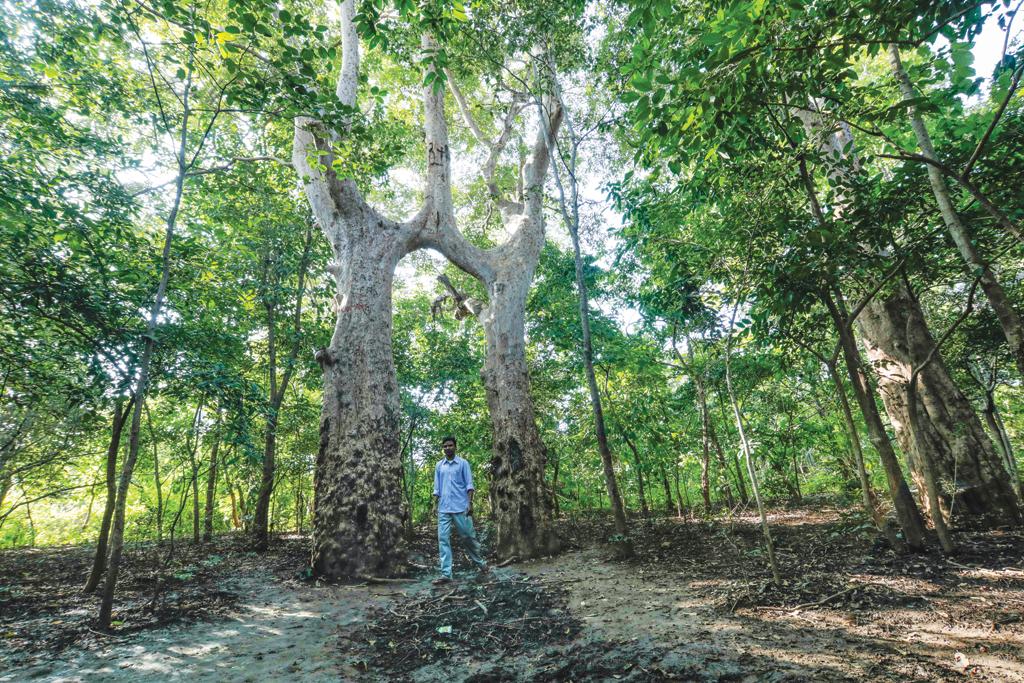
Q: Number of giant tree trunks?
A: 3